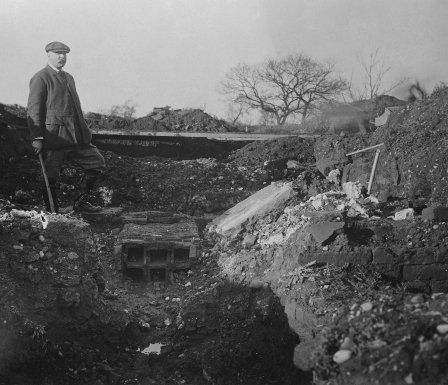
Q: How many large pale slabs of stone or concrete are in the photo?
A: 1